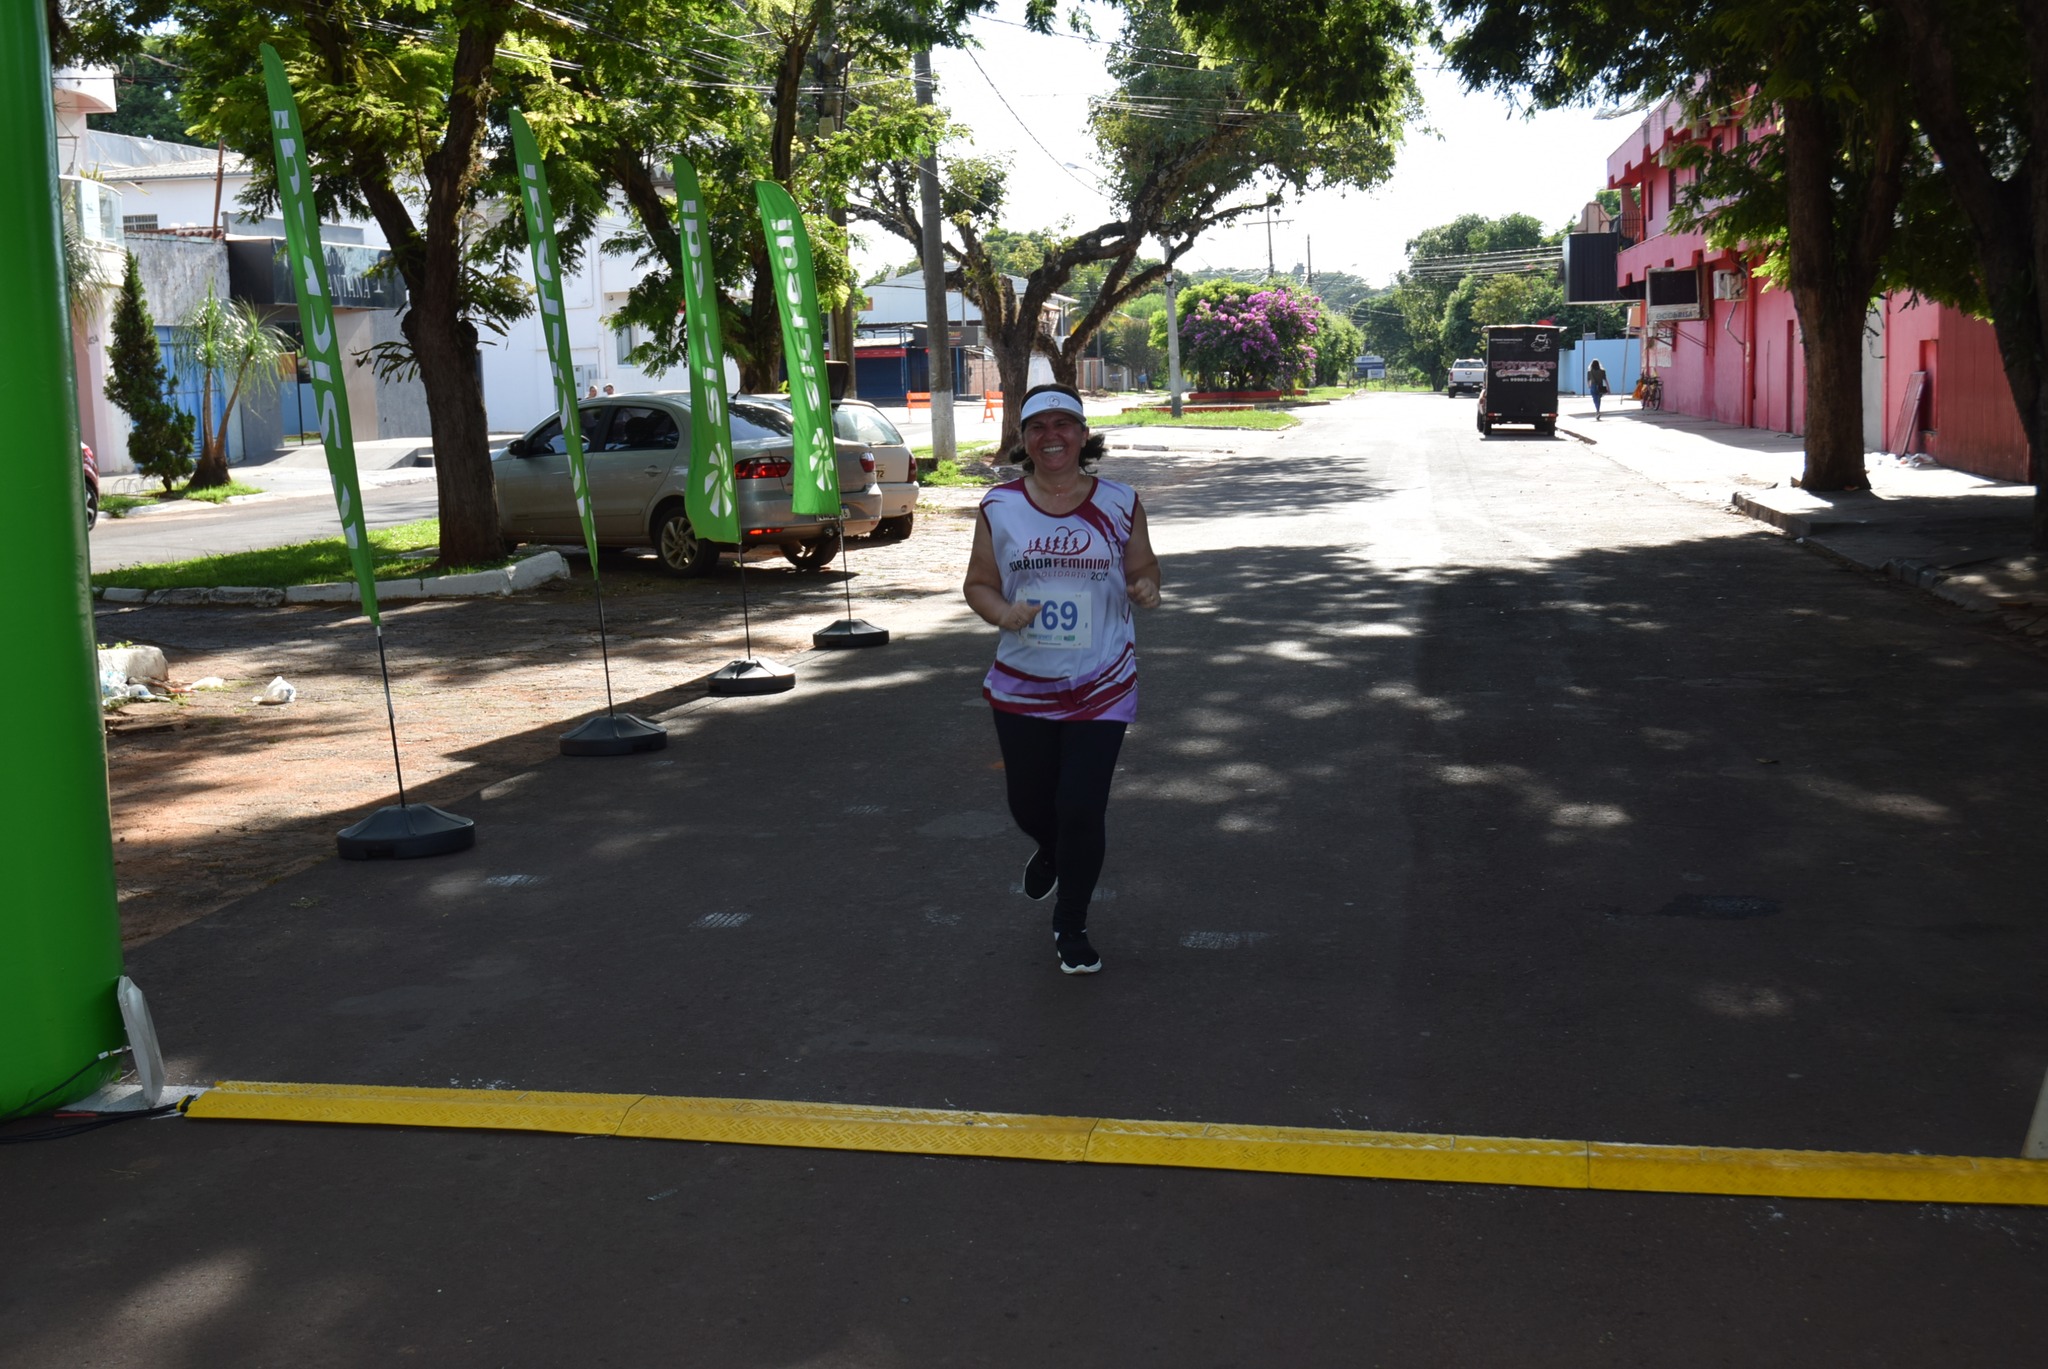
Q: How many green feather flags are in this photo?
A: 4